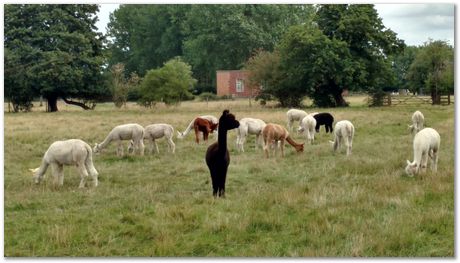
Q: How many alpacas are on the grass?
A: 14